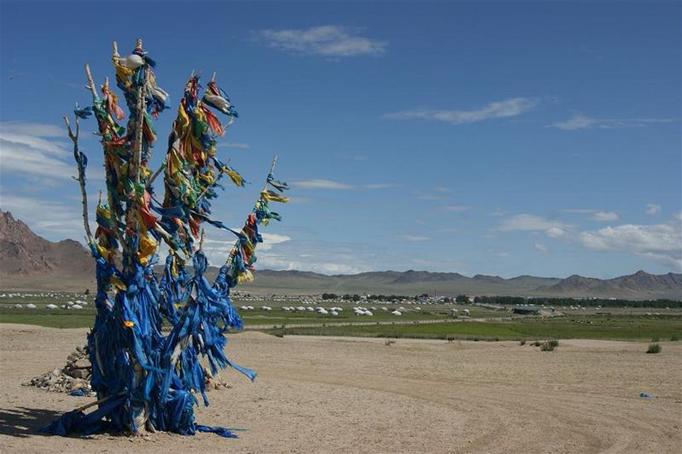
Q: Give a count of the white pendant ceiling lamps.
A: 0